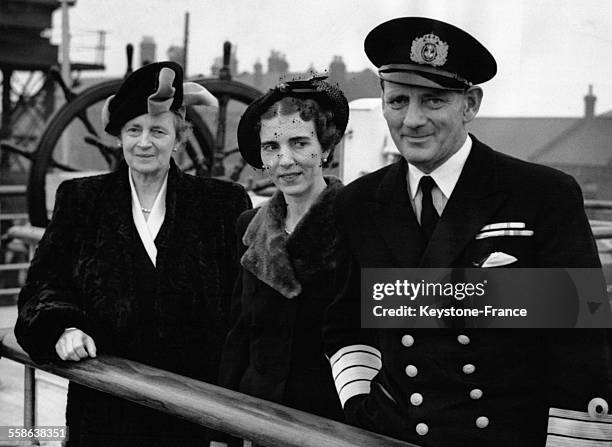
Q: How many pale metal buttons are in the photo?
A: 8